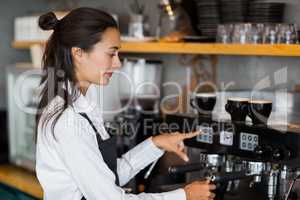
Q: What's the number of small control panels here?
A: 3